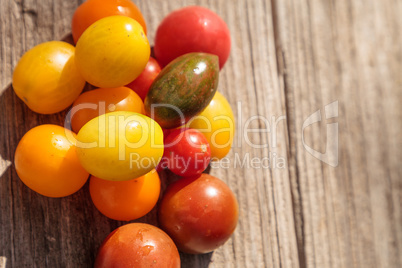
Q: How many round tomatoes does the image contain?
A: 12